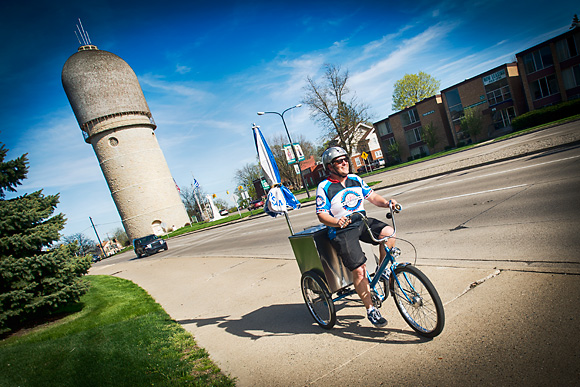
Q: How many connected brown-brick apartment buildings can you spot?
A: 3